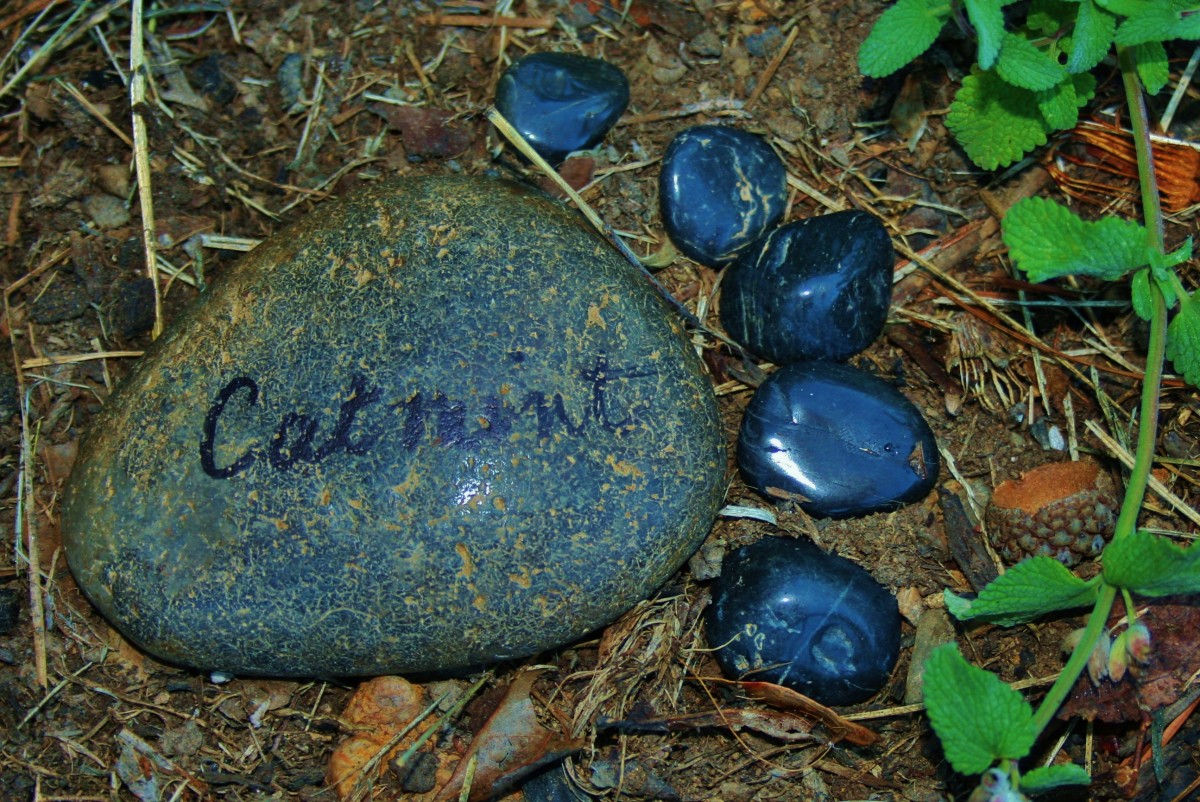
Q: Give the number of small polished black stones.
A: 5